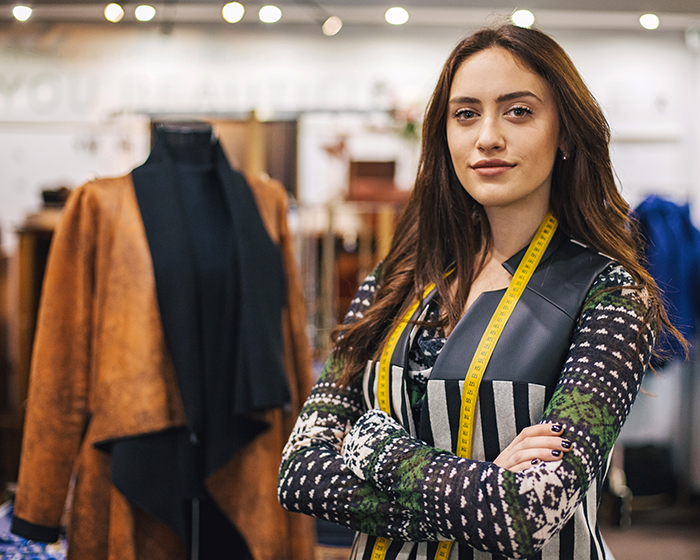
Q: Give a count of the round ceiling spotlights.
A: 9